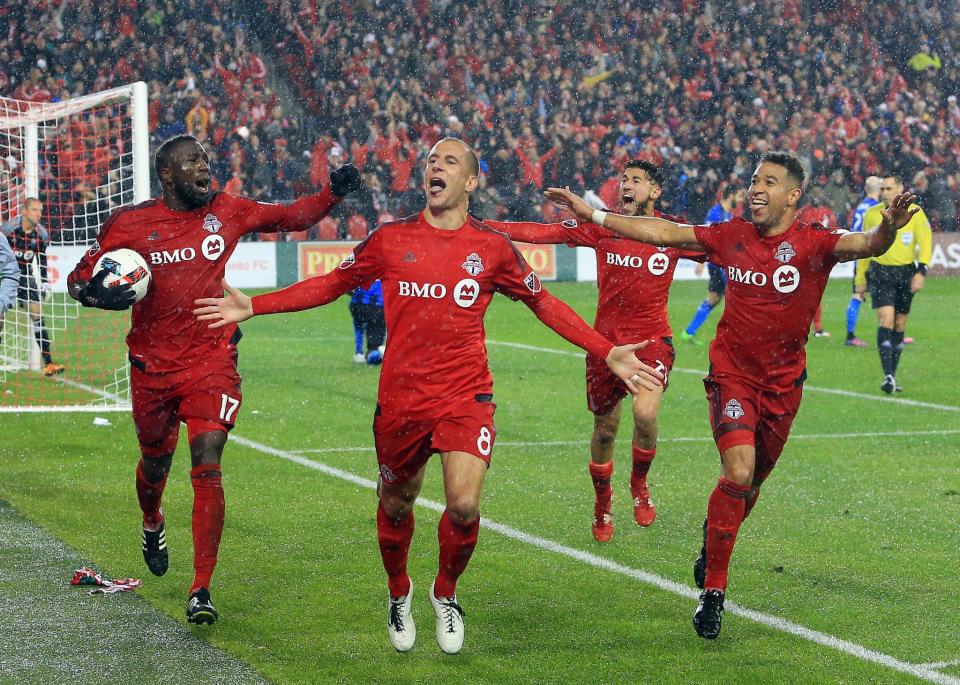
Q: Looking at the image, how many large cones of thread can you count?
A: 0